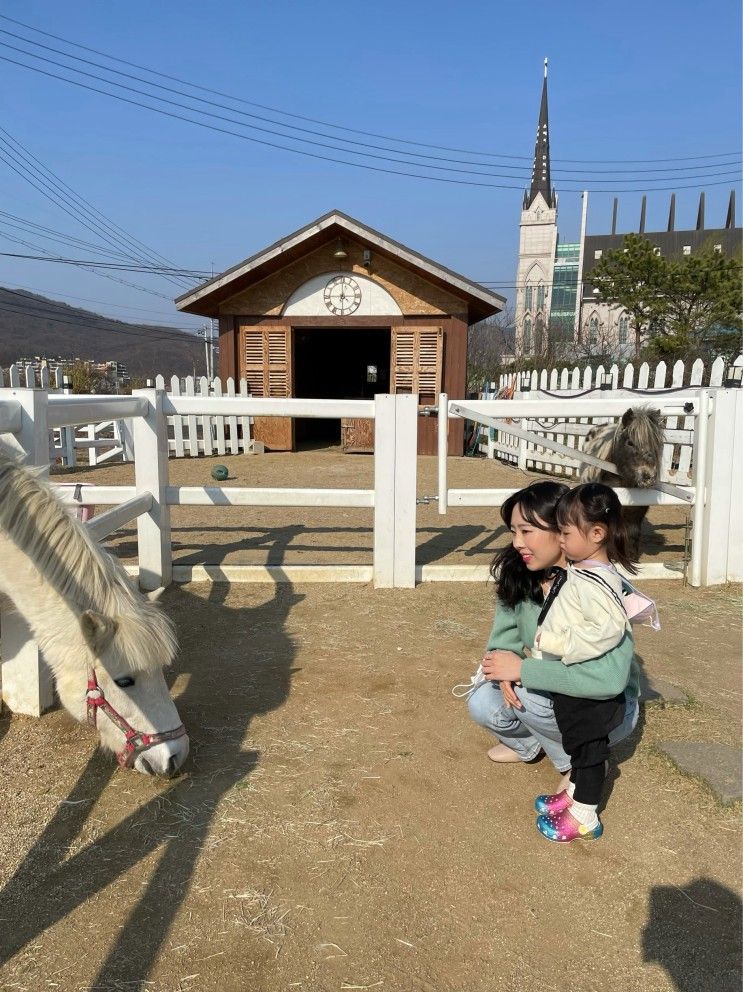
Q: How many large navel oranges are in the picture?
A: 0